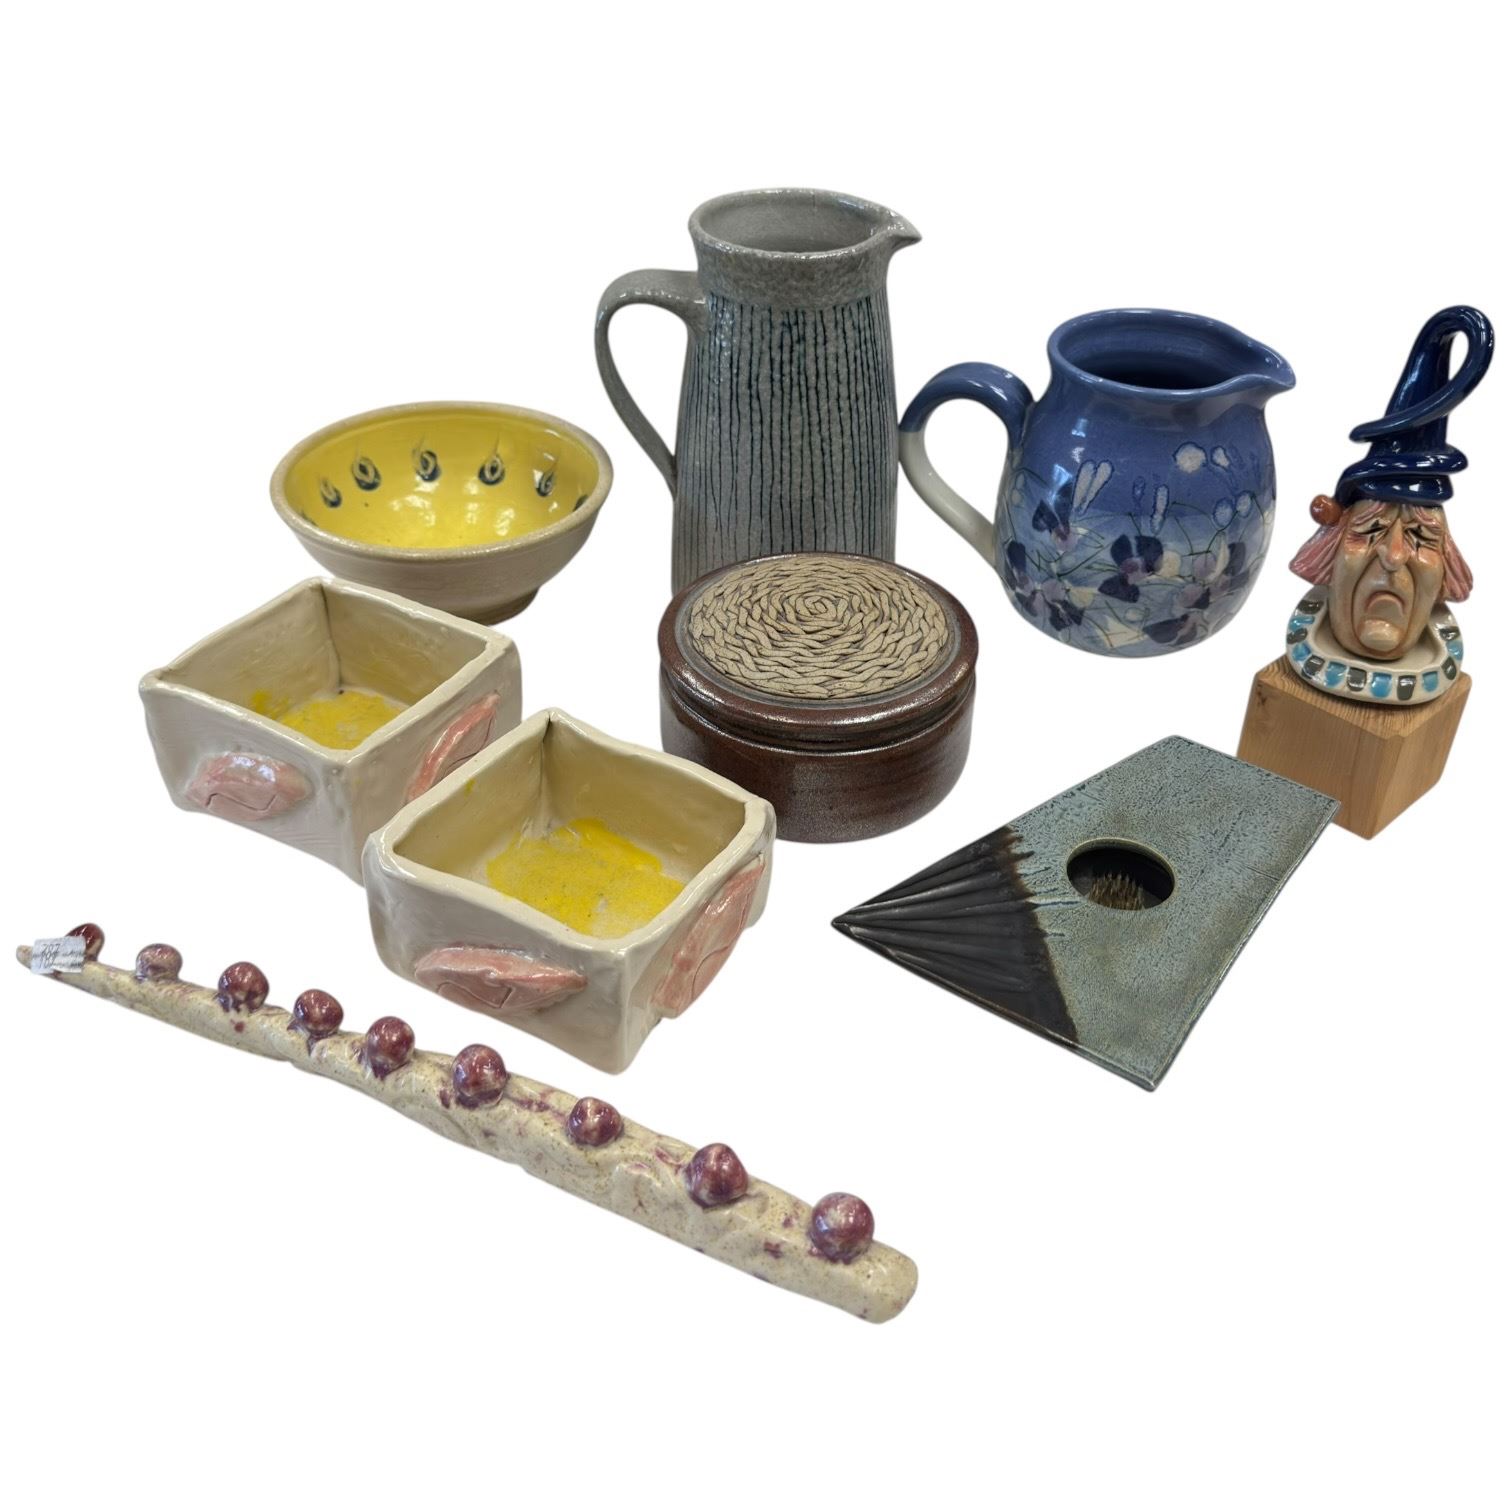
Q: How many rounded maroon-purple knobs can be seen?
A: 9